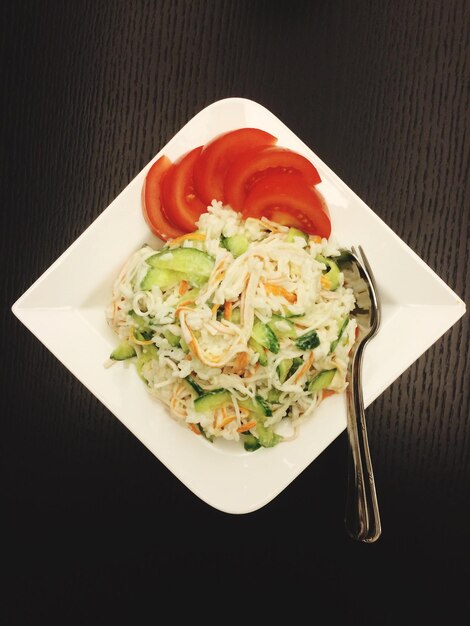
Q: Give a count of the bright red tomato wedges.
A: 5